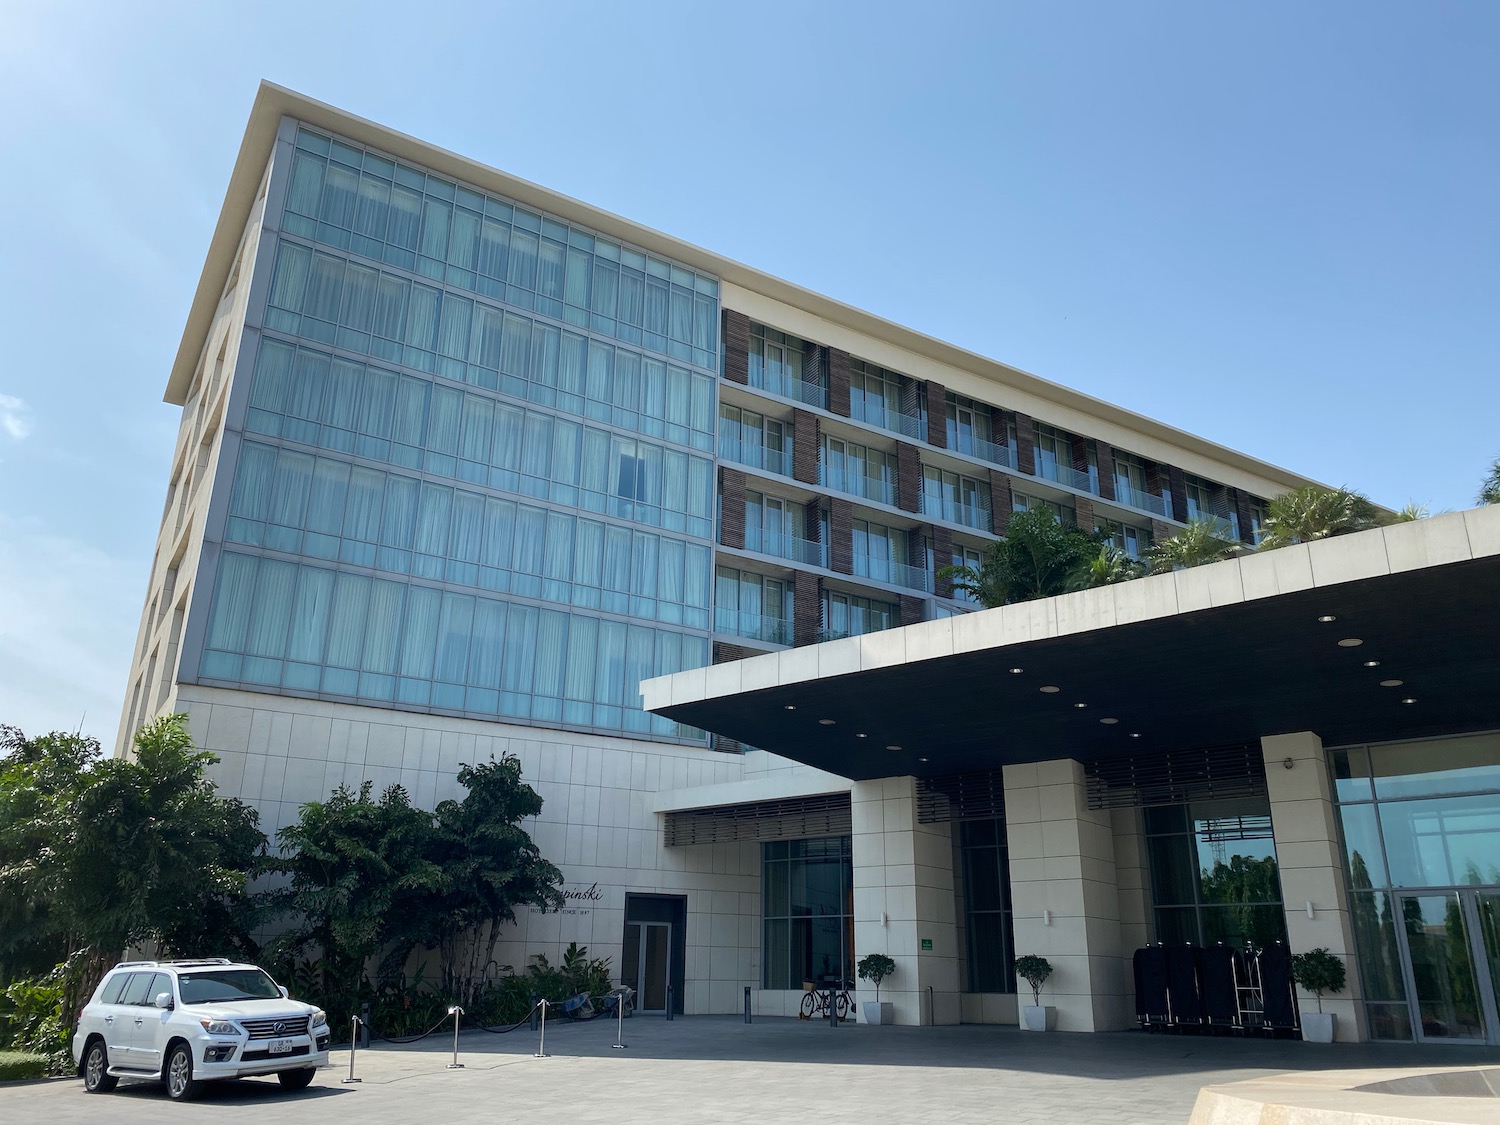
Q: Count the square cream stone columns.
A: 3